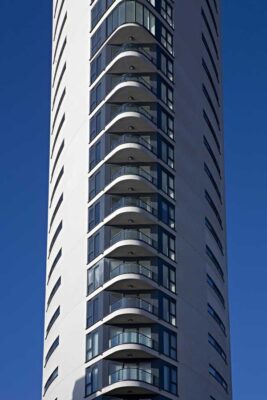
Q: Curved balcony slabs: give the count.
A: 12